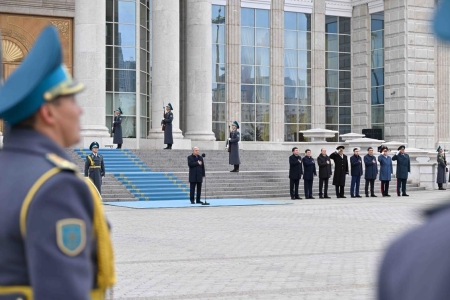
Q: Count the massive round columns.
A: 3